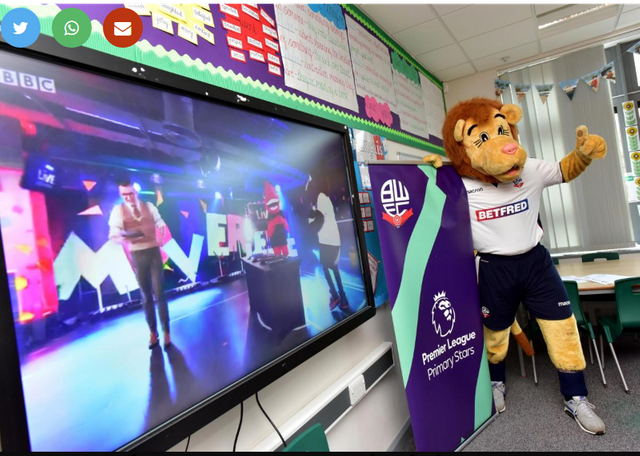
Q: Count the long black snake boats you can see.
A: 0